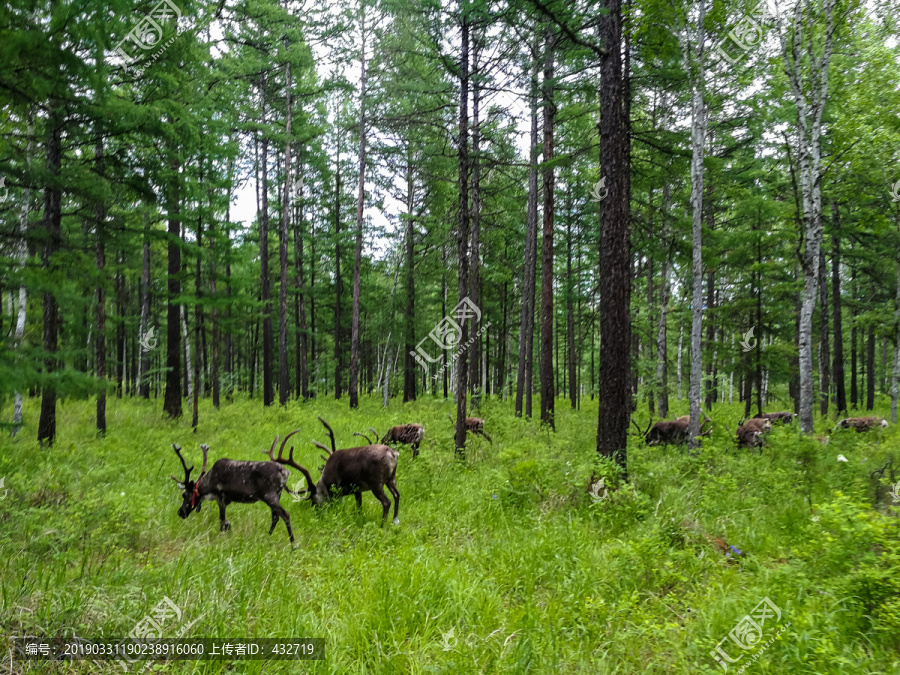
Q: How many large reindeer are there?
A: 2